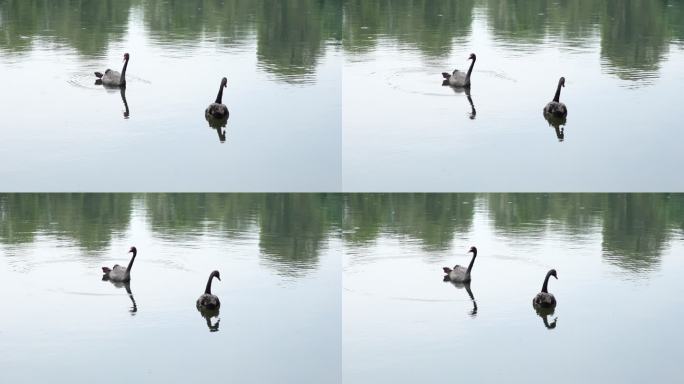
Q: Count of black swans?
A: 8